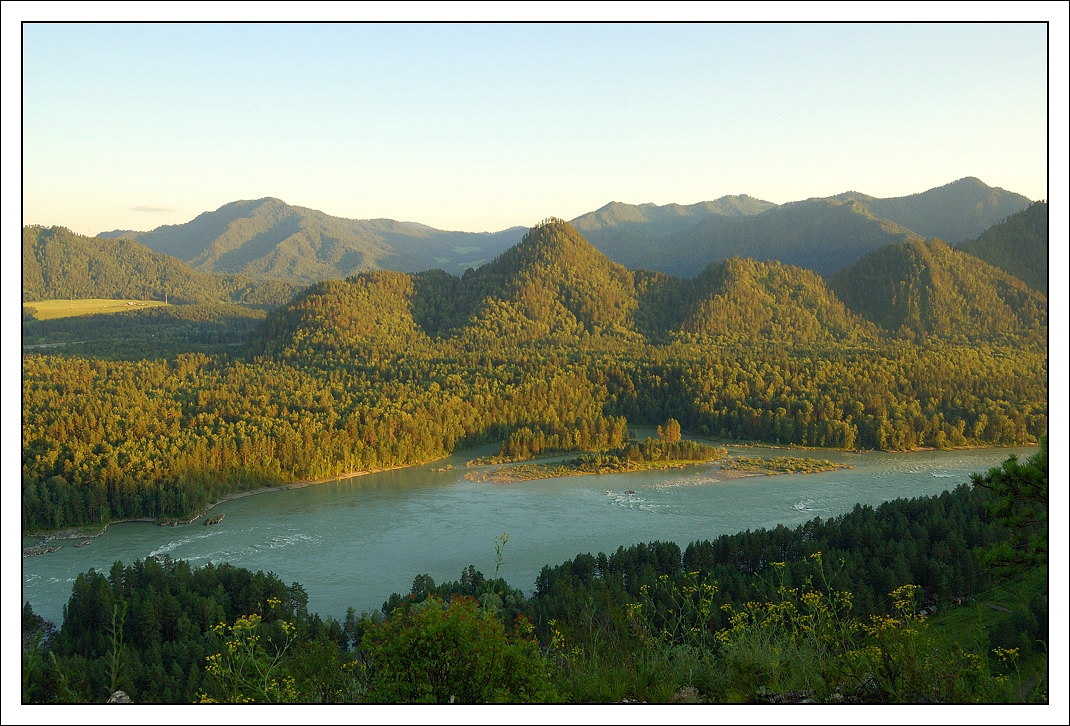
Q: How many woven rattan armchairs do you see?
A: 0